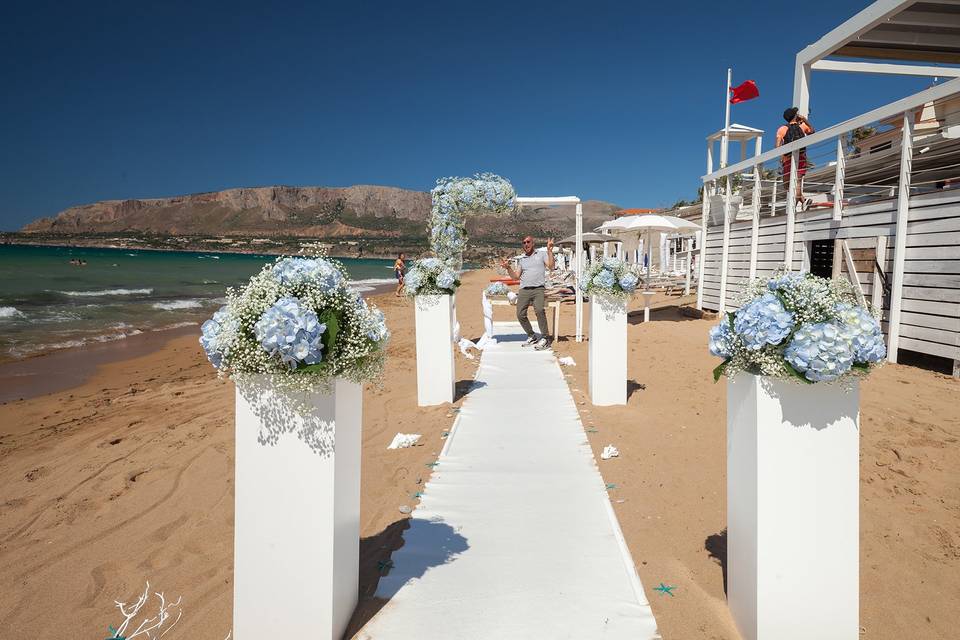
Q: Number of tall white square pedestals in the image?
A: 4